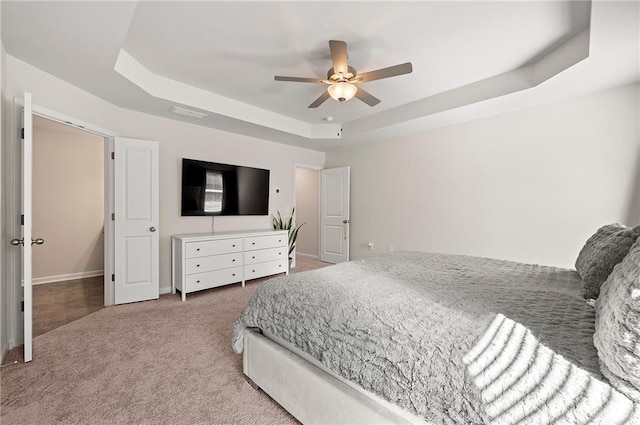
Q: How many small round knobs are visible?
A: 12